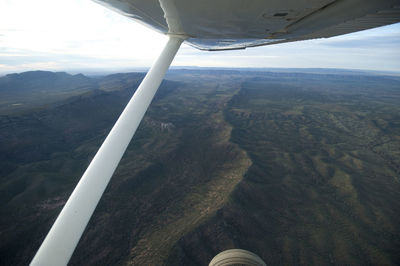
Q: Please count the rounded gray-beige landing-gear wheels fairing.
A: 1